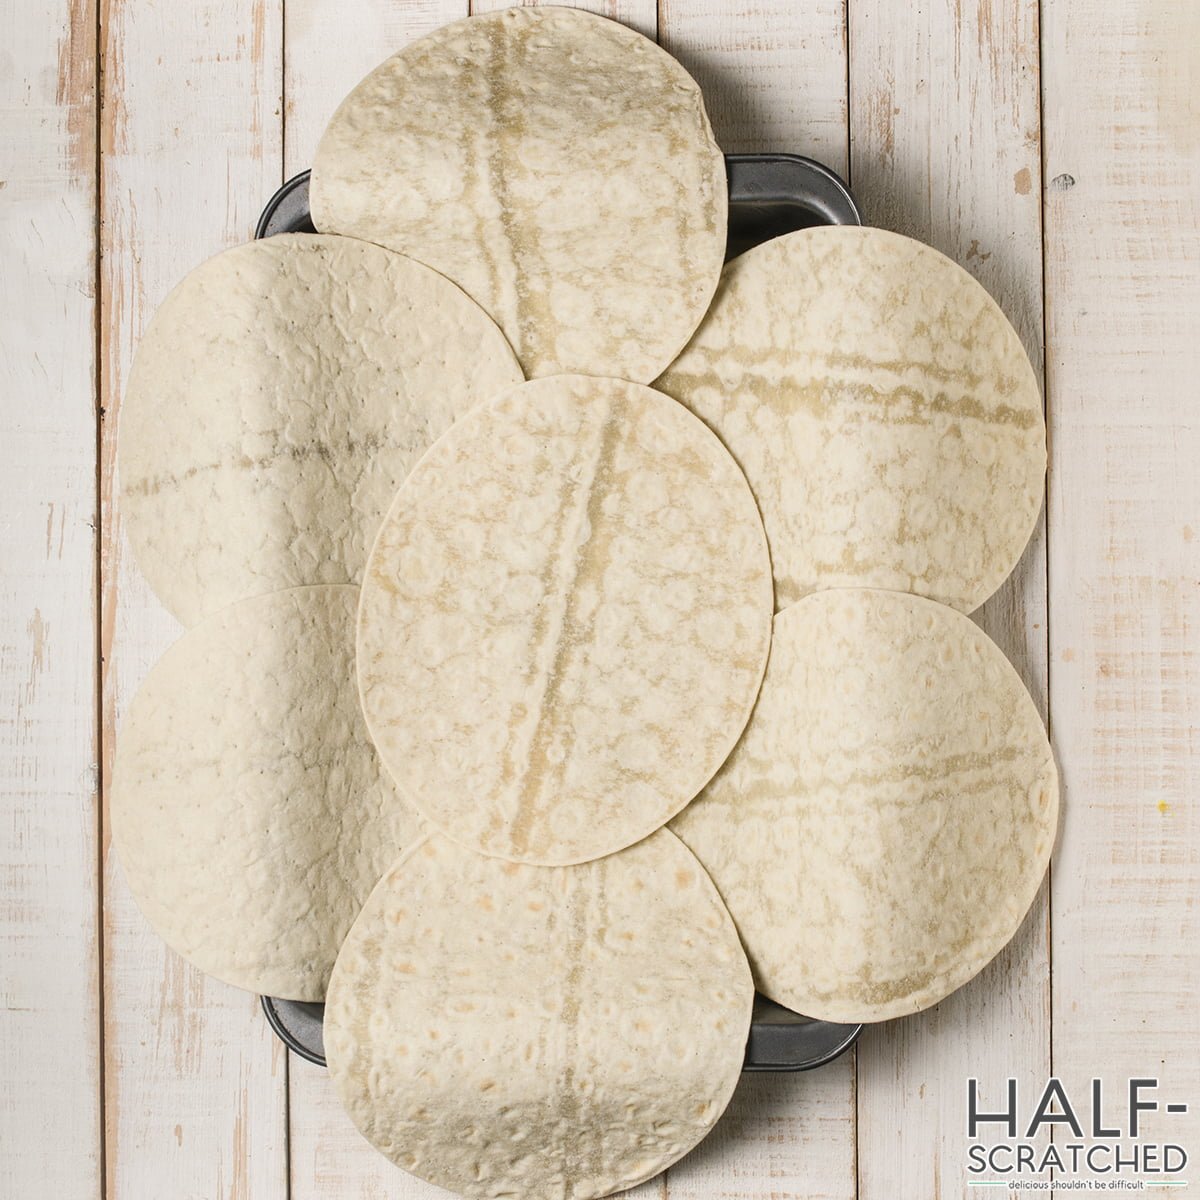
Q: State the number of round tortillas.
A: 7